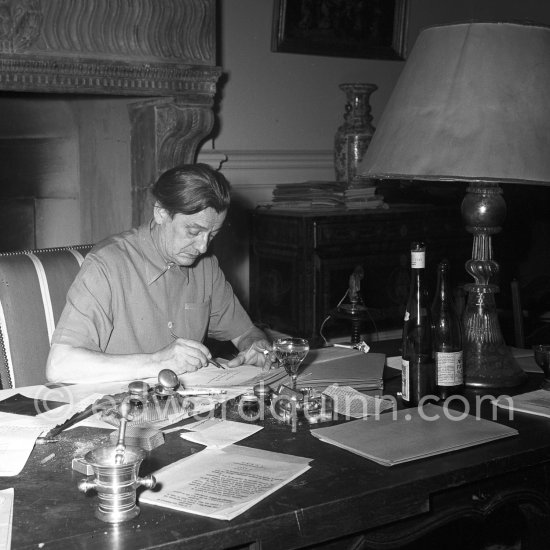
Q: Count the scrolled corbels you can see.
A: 1